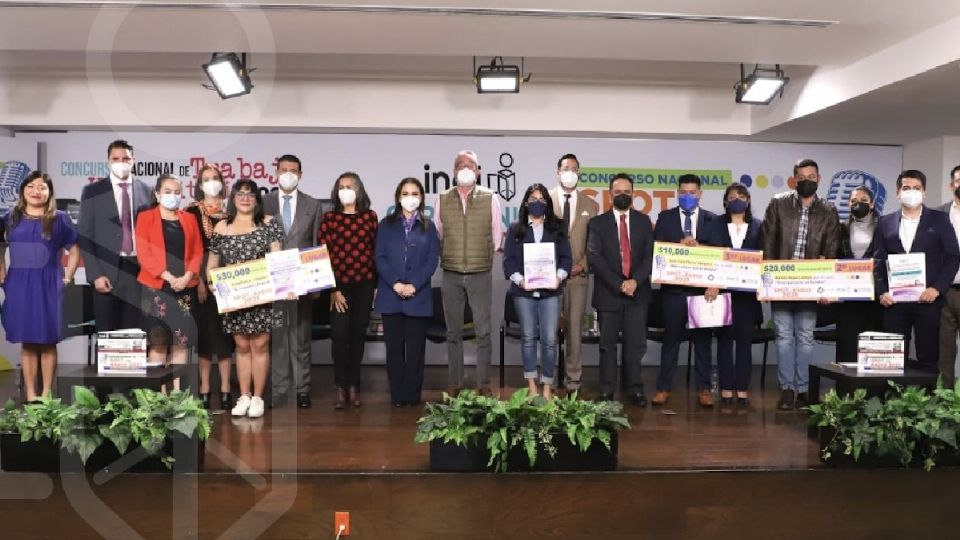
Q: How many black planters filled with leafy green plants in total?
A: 3